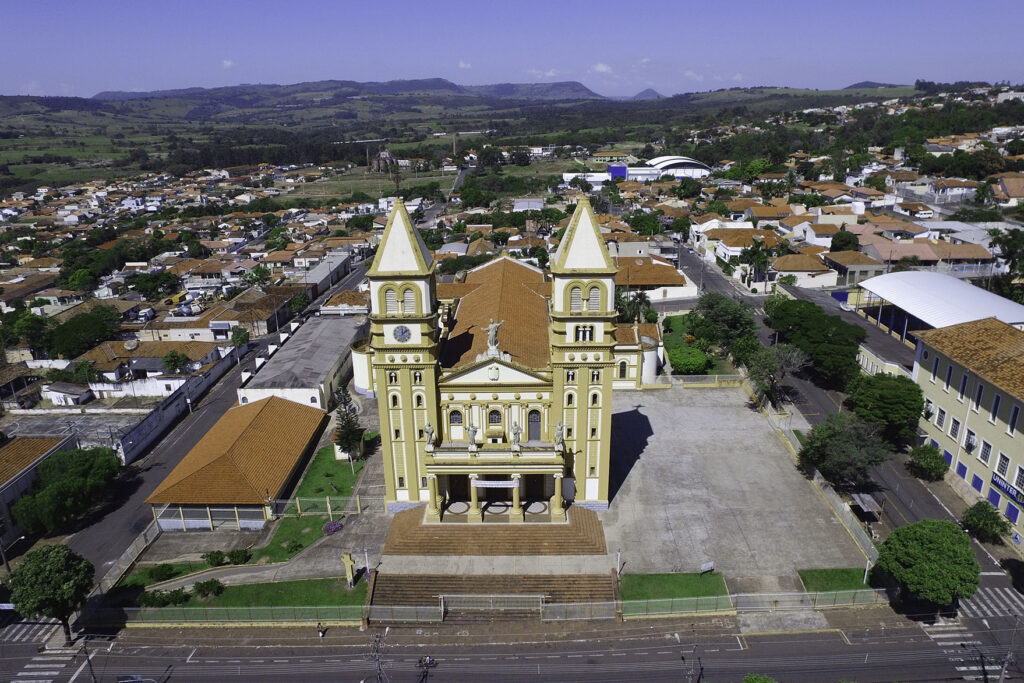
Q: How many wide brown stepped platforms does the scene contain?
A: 2